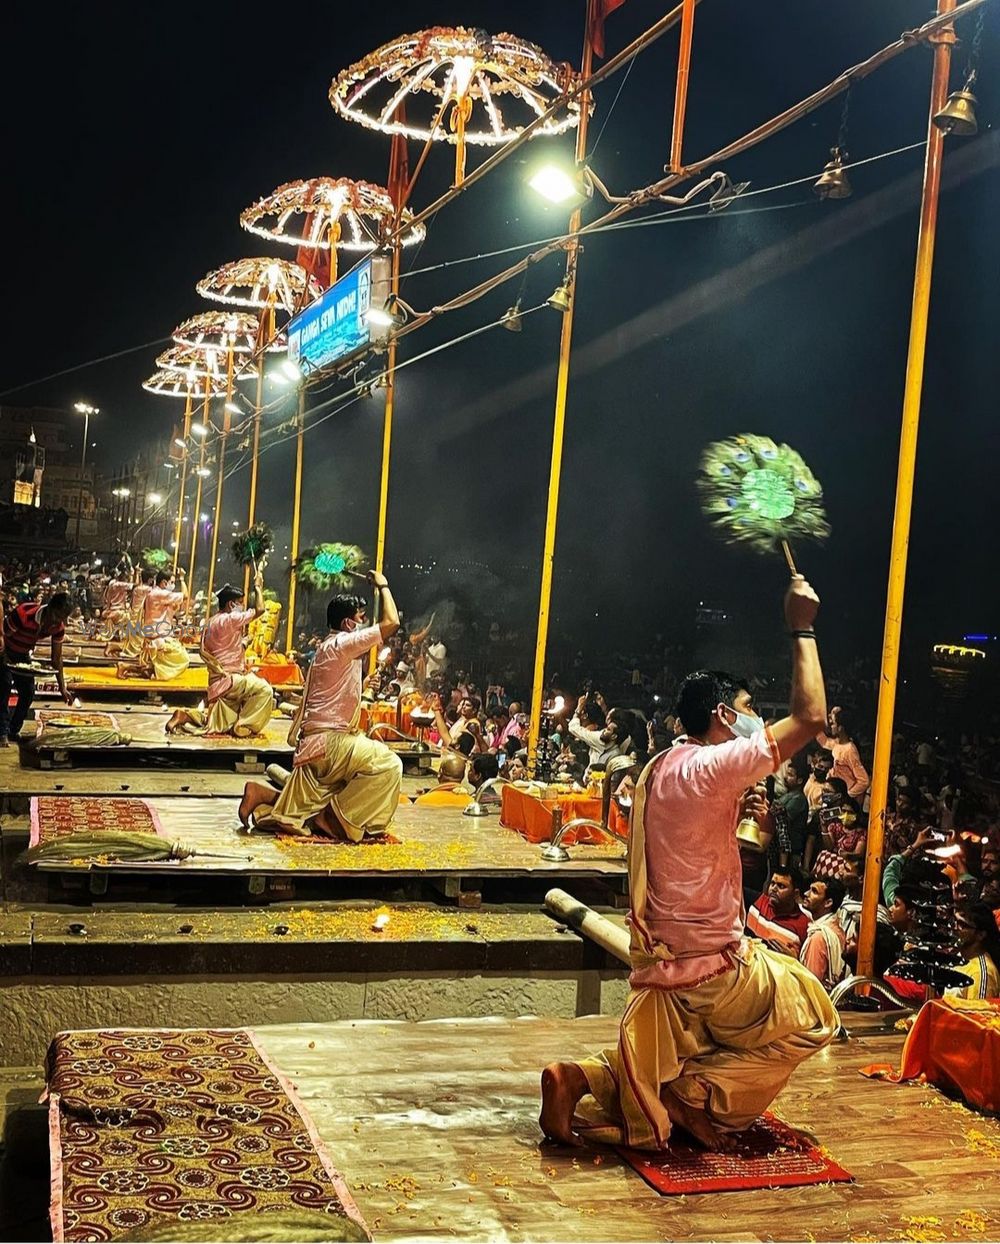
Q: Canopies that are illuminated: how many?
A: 6